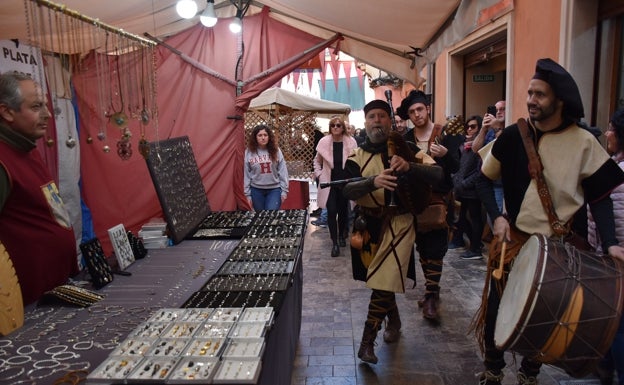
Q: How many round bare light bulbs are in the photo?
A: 3